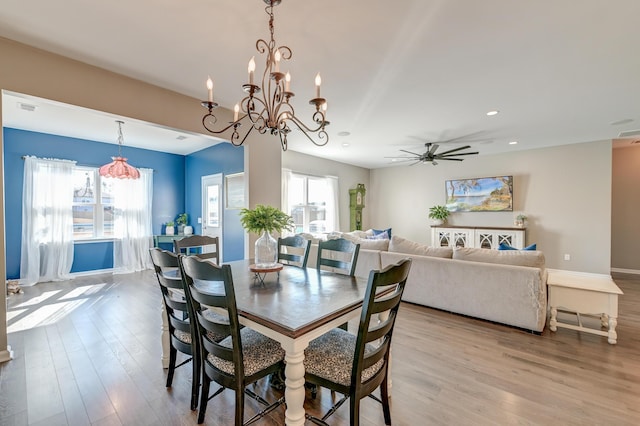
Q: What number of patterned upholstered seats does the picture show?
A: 3